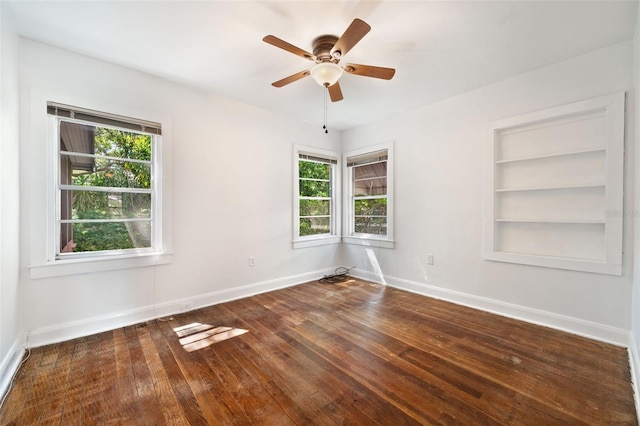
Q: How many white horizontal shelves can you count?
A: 3